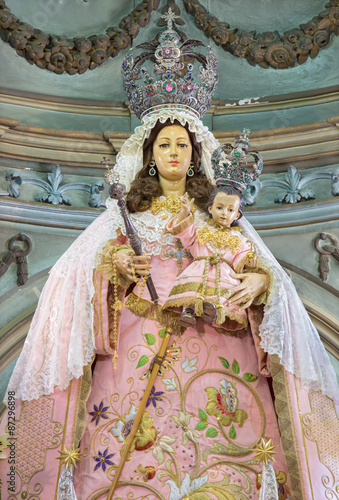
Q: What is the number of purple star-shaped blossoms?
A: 3